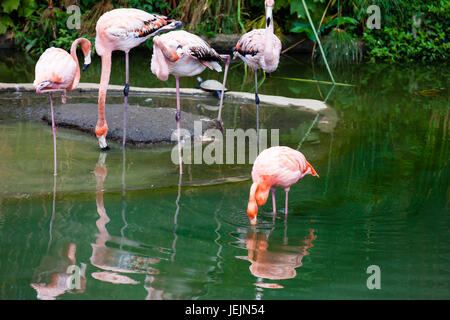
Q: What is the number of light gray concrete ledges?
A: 1